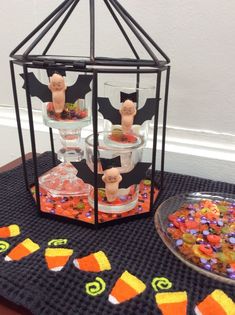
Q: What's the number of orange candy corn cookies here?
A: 7